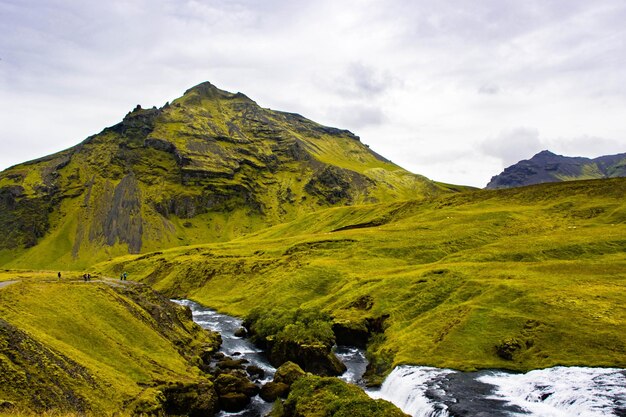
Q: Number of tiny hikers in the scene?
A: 5